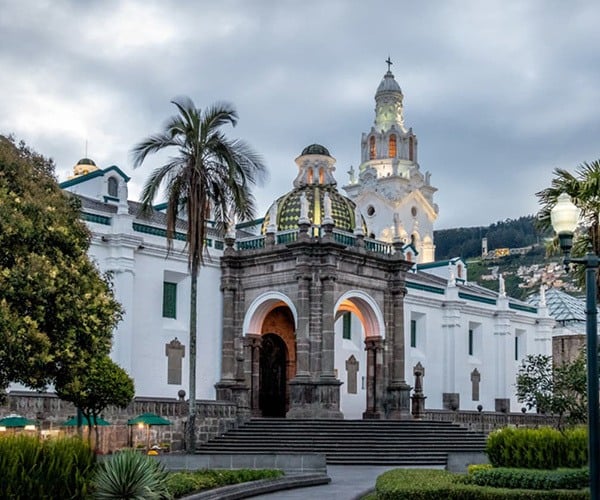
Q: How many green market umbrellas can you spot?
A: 3